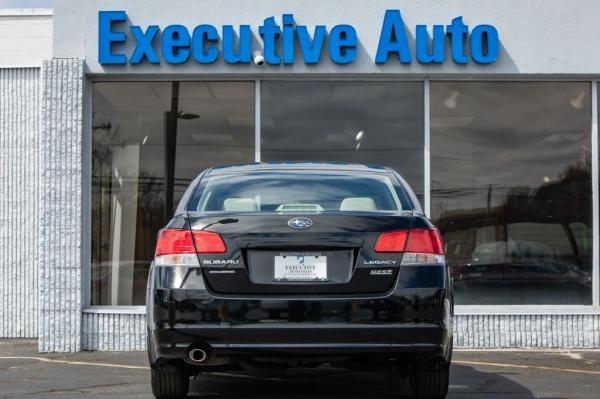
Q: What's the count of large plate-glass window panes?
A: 3